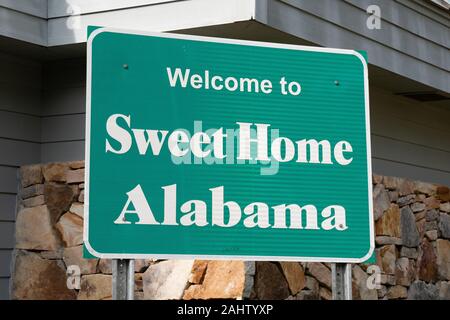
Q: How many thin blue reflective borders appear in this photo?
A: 0